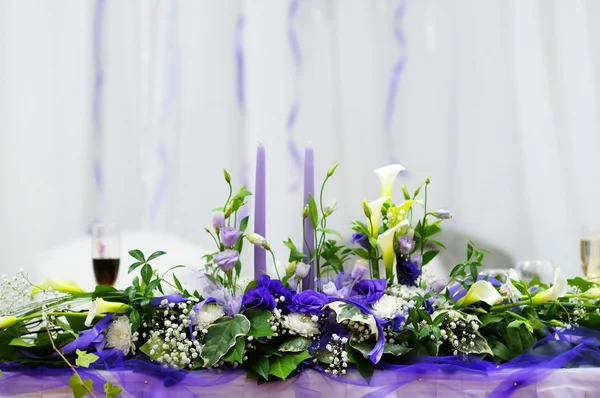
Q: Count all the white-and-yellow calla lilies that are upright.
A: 4